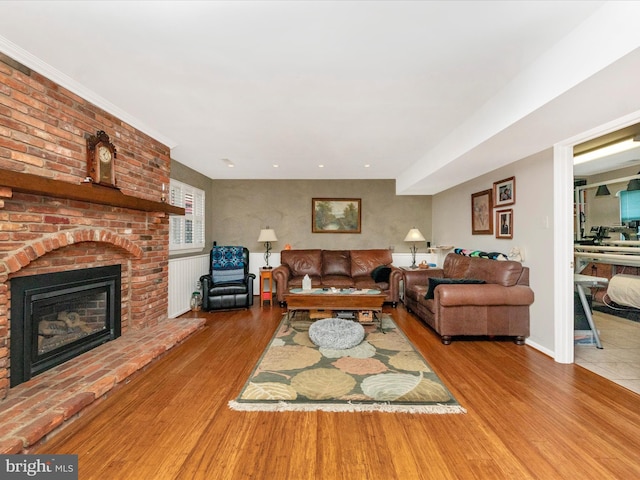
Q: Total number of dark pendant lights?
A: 2